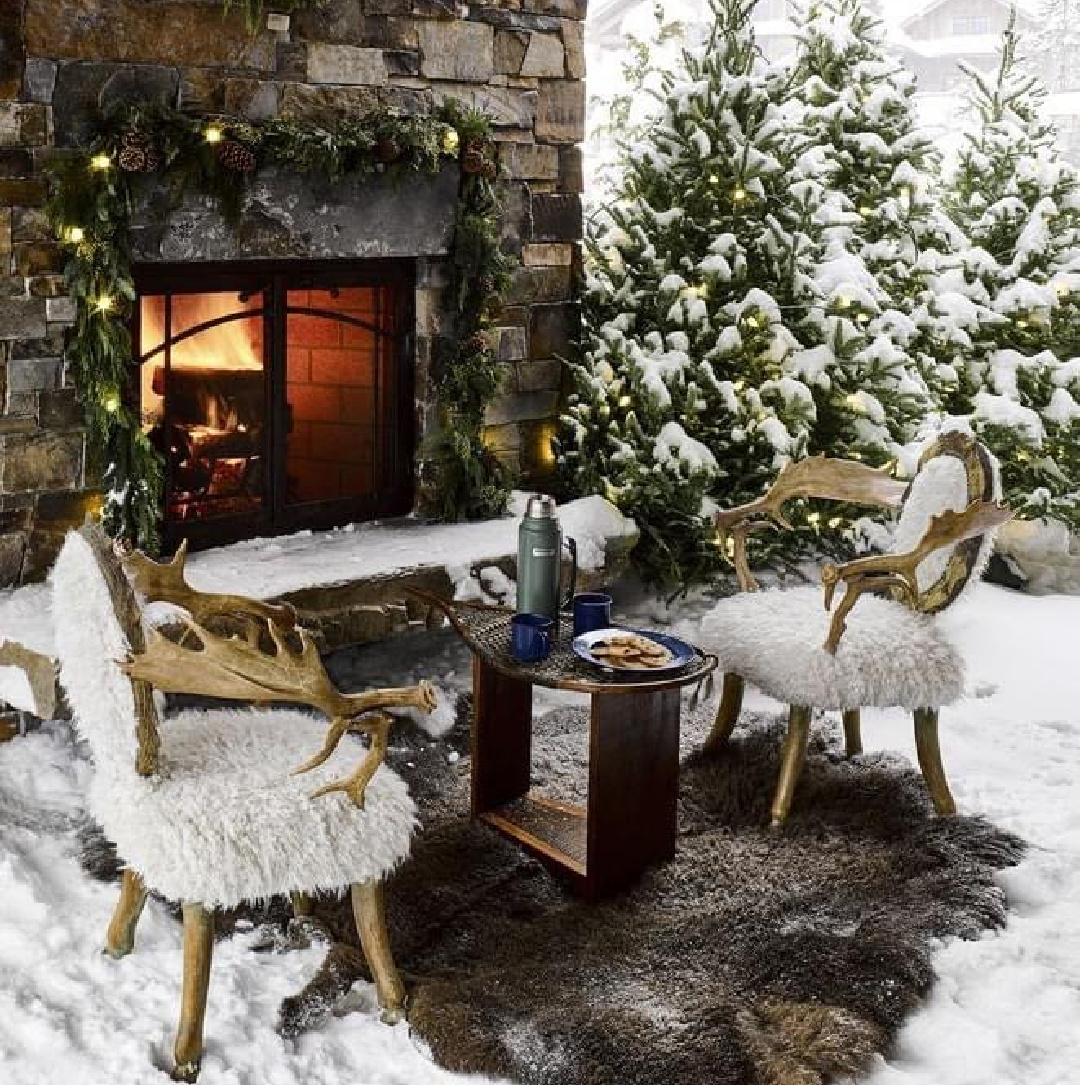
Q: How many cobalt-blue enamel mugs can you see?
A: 2